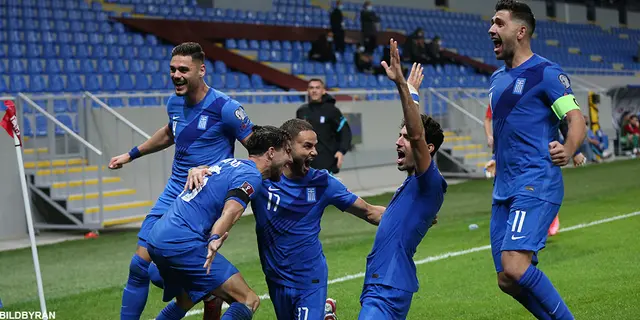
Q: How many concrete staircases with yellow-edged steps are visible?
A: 2